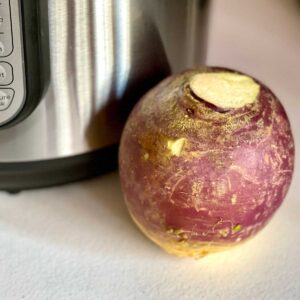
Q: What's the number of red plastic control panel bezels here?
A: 0